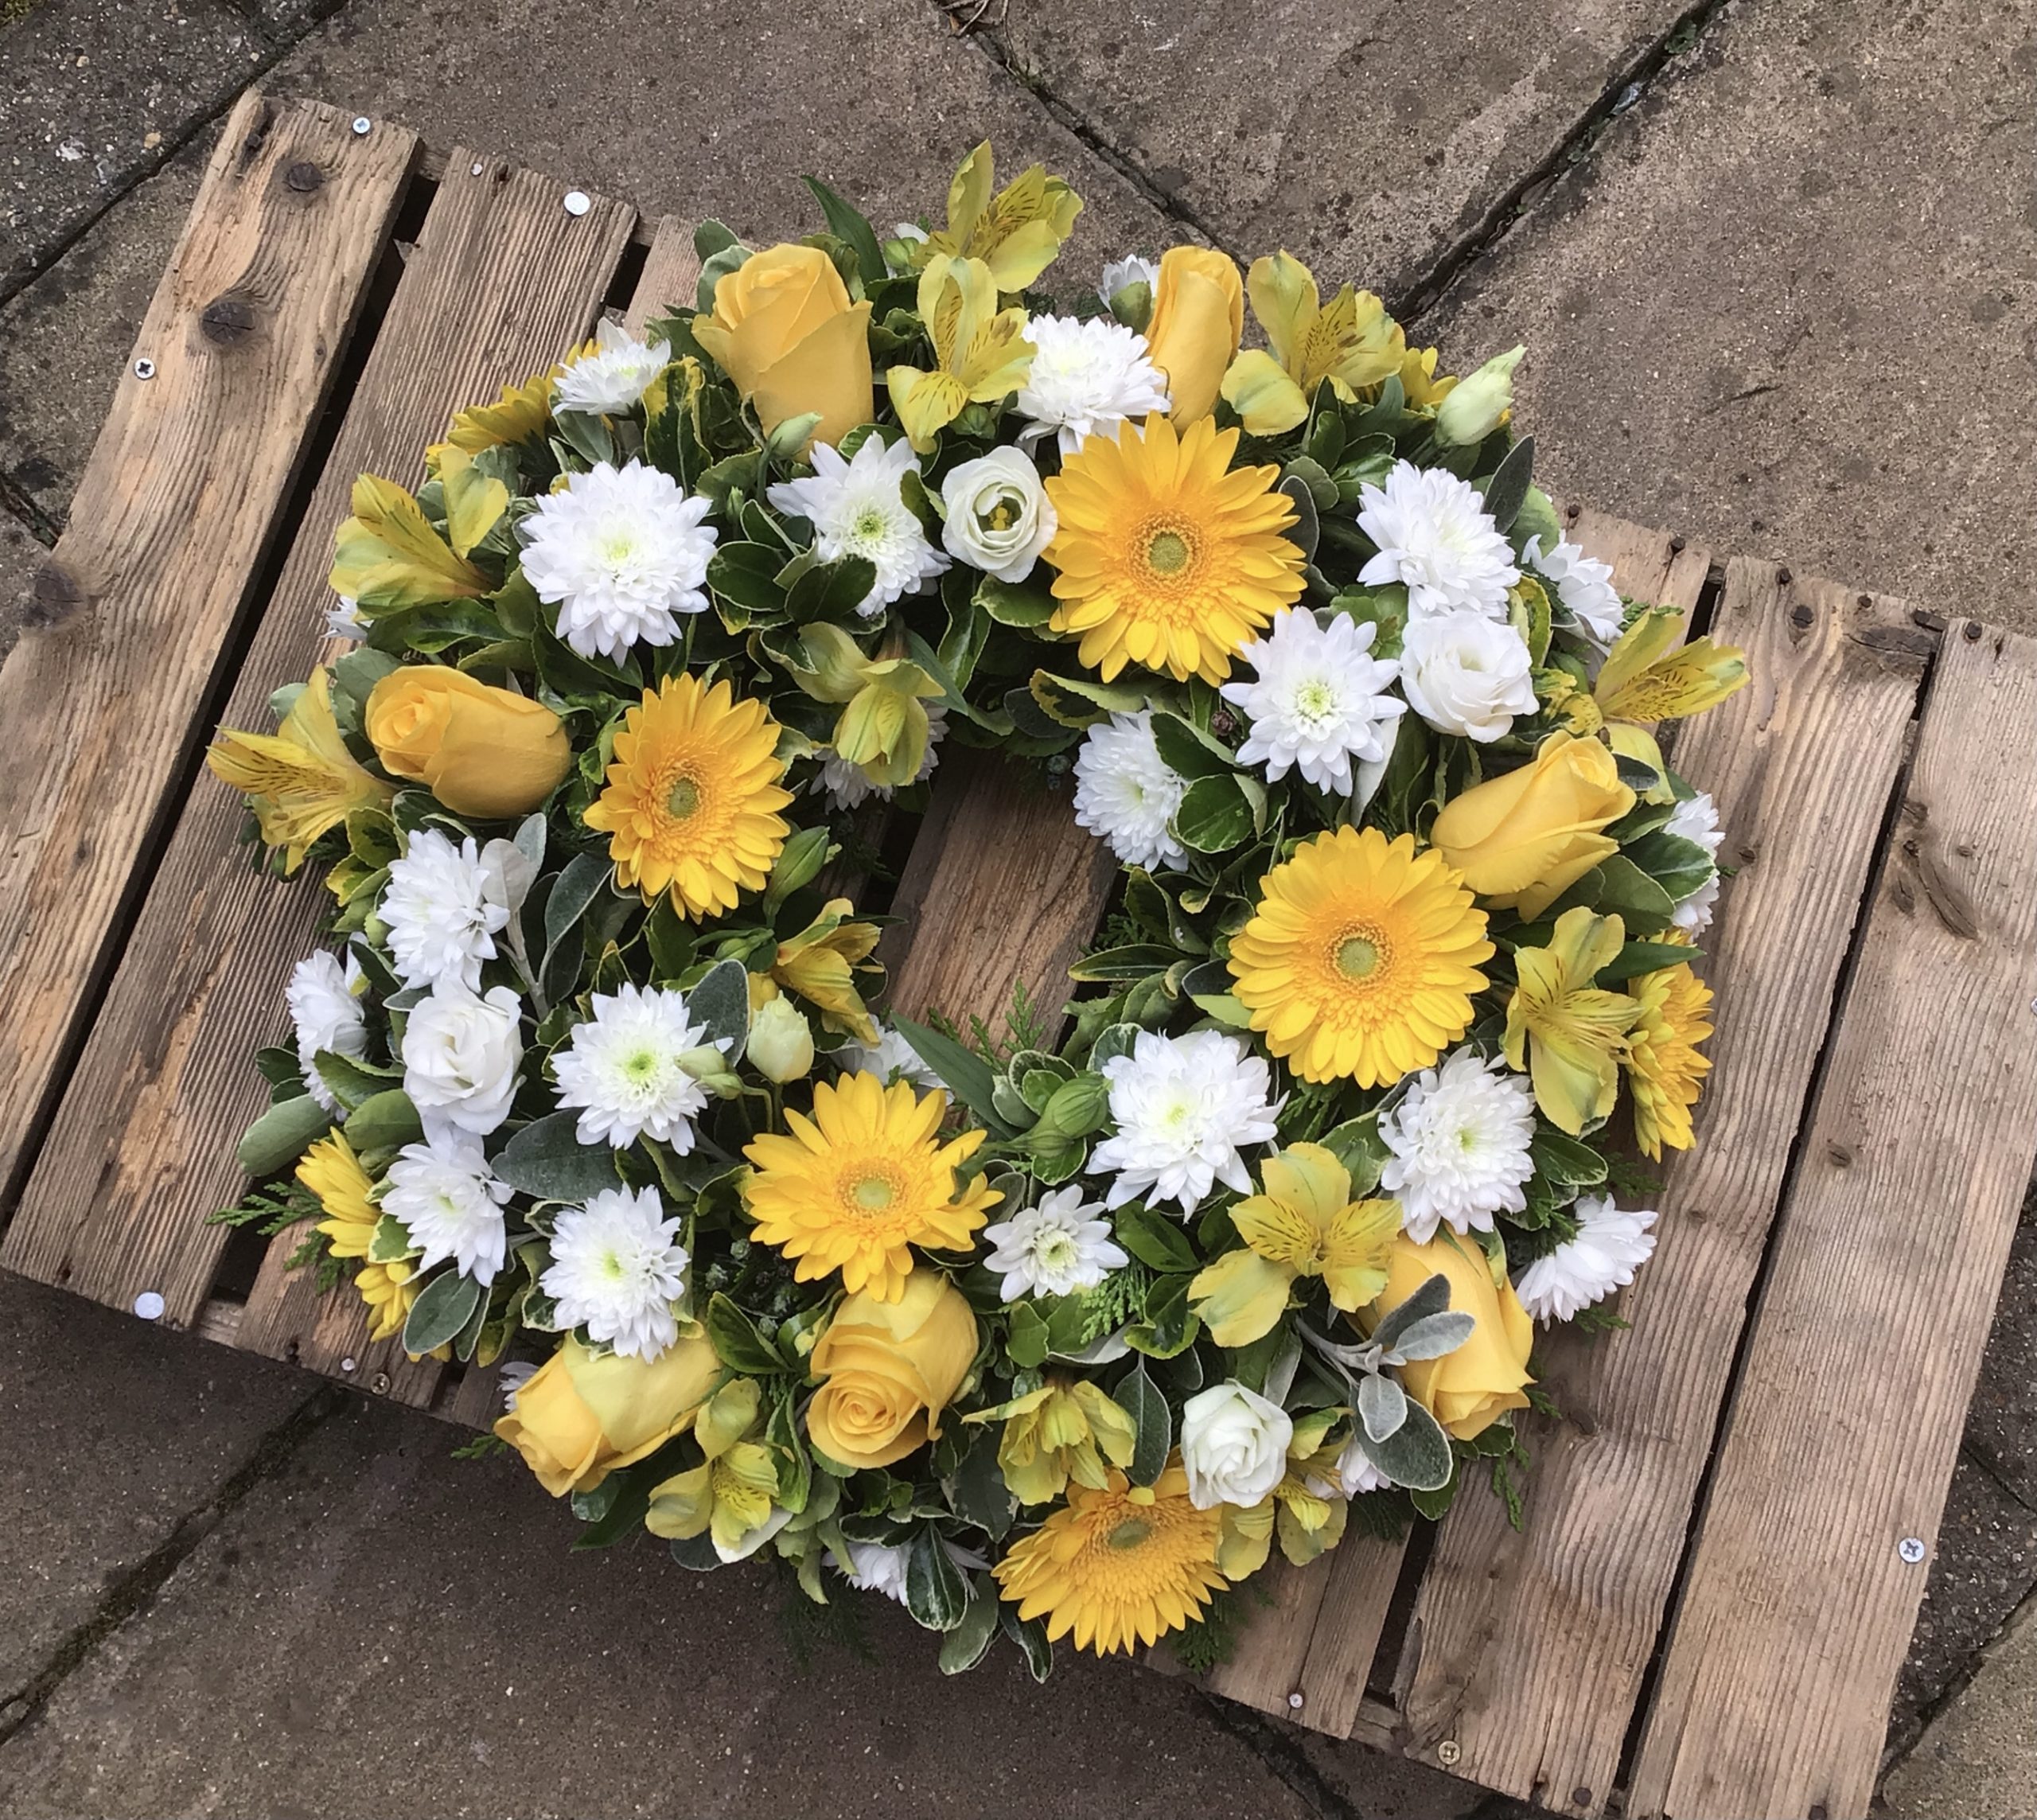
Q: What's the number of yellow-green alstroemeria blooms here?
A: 13